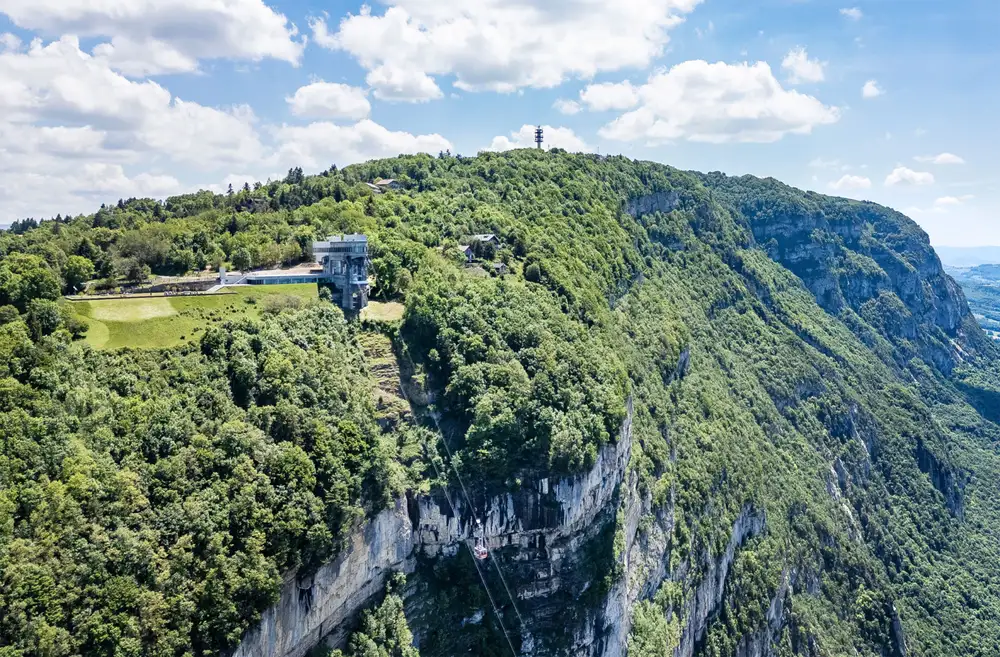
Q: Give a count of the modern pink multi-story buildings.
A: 0